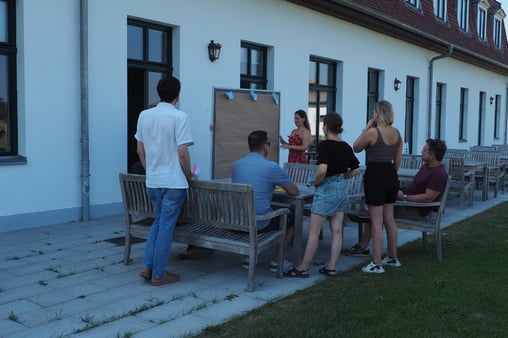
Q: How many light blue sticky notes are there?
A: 3